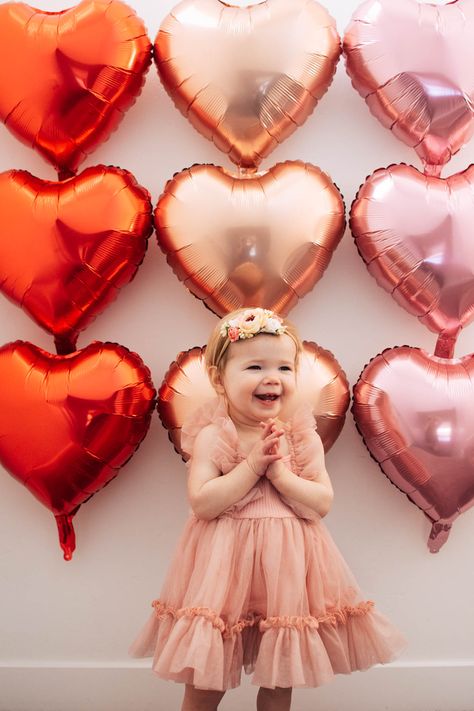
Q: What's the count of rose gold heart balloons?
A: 3